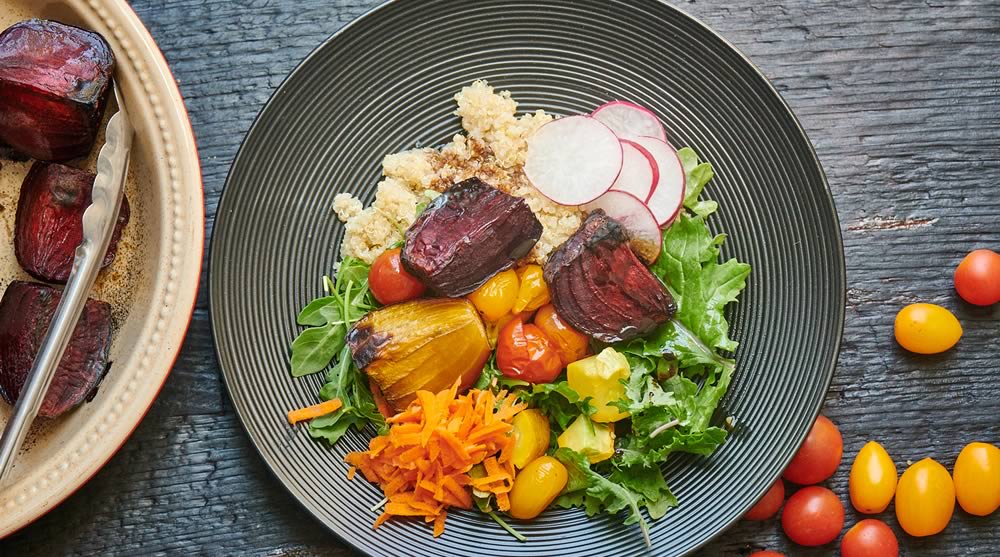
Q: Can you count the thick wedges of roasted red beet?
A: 5